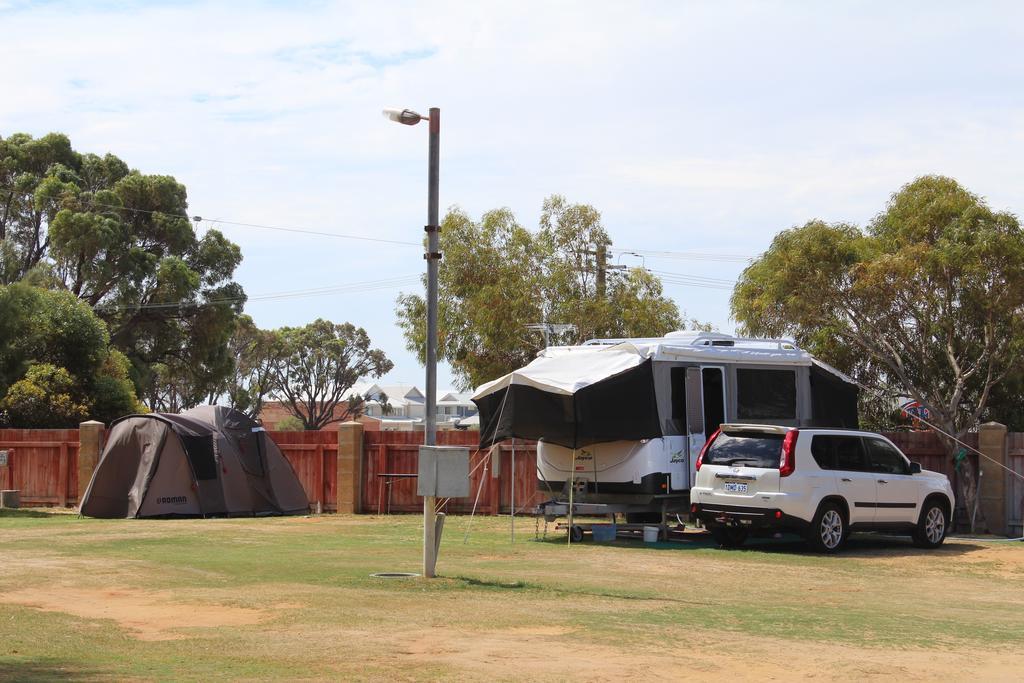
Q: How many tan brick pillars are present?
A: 3